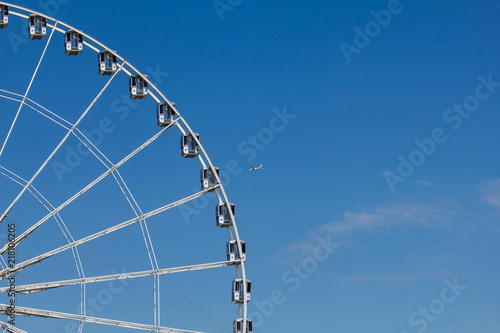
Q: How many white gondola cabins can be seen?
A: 12